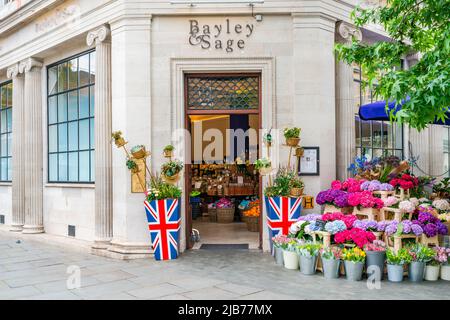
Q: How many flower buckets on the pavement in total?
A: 10